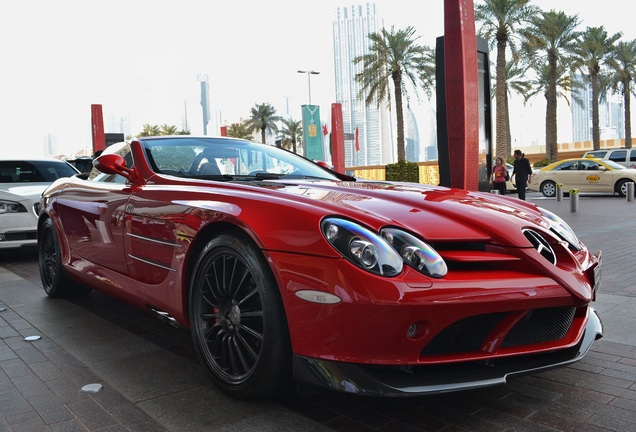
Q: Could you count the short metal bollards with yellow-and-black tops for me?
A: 2